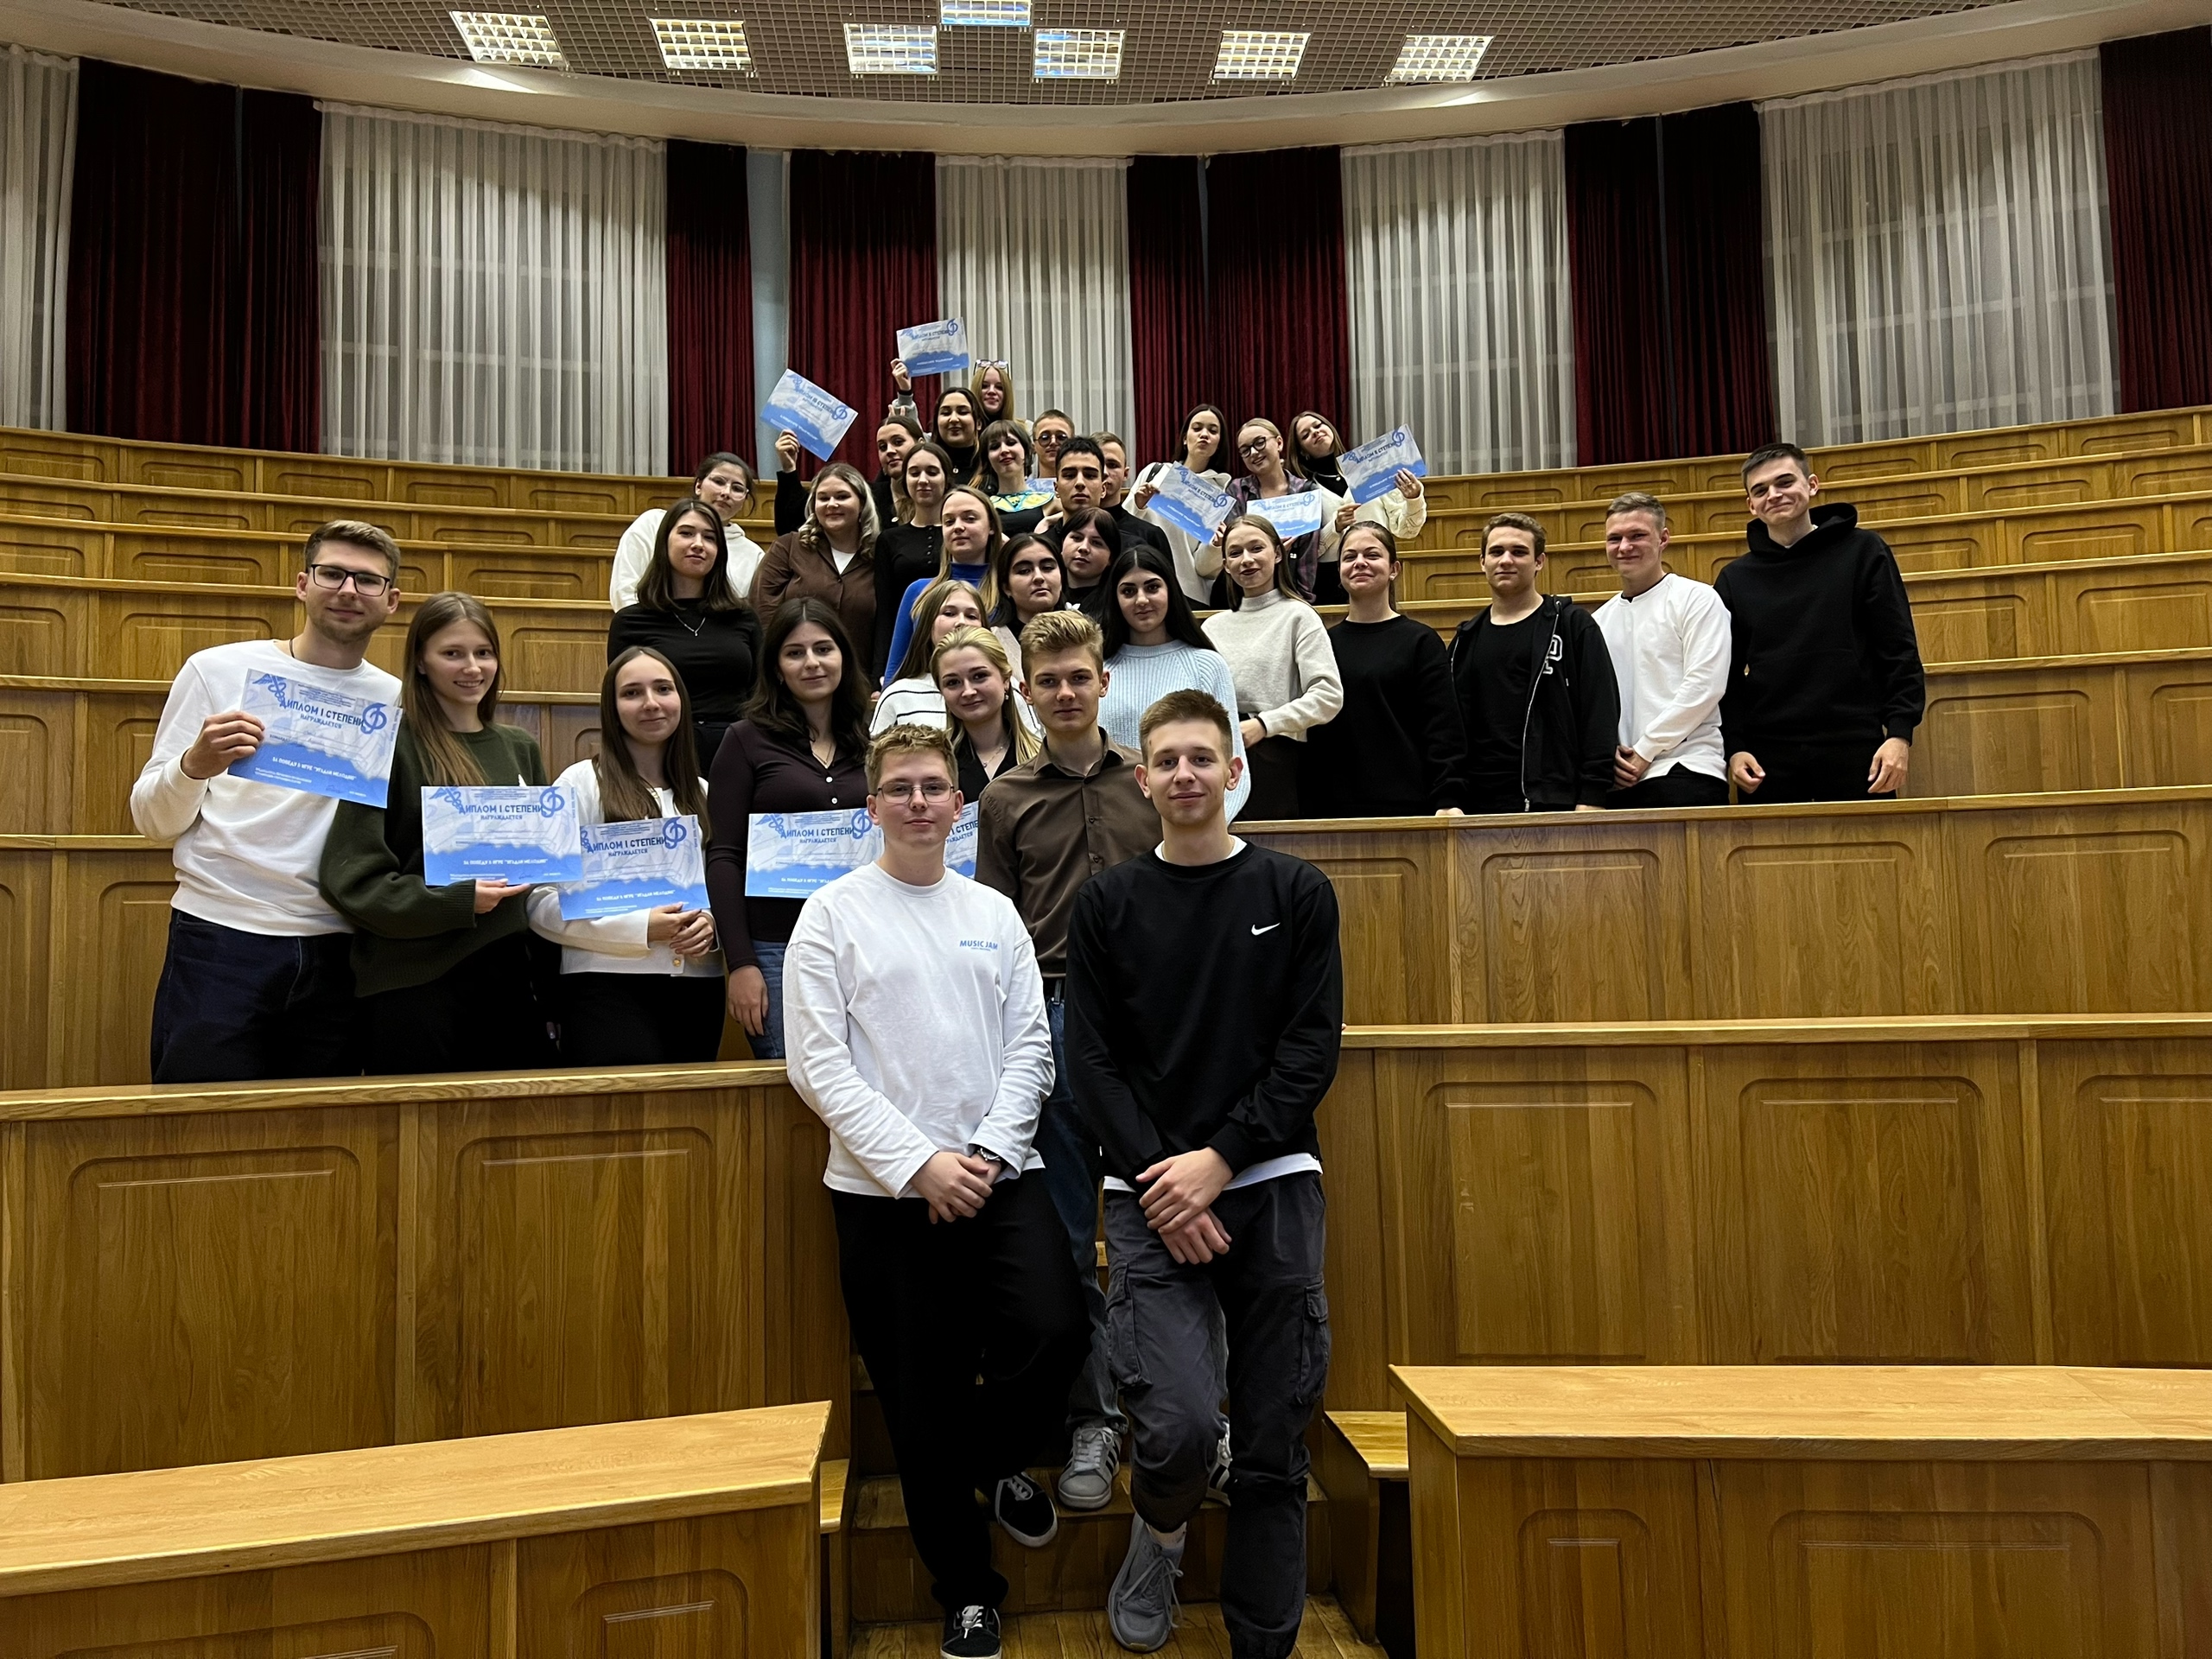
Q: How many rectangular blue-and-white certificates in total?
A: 11